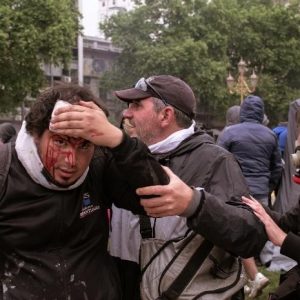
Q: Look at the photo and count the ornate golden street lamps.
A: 1